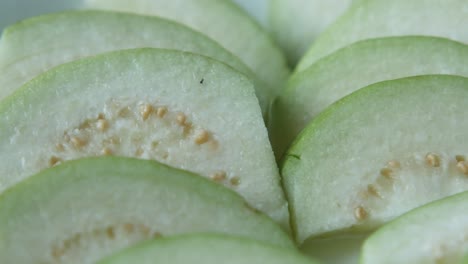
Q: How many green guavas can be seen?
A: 10